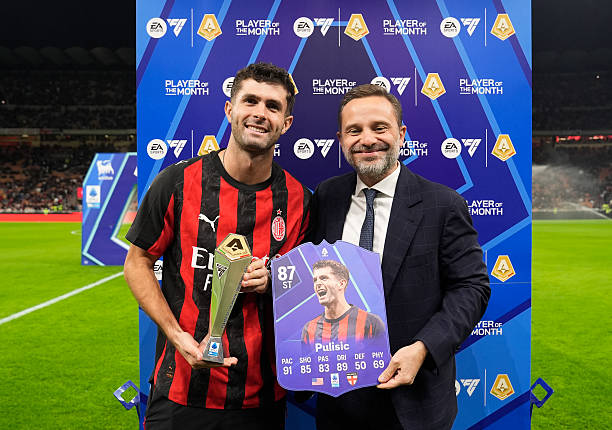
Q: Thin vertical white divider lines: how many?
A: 9